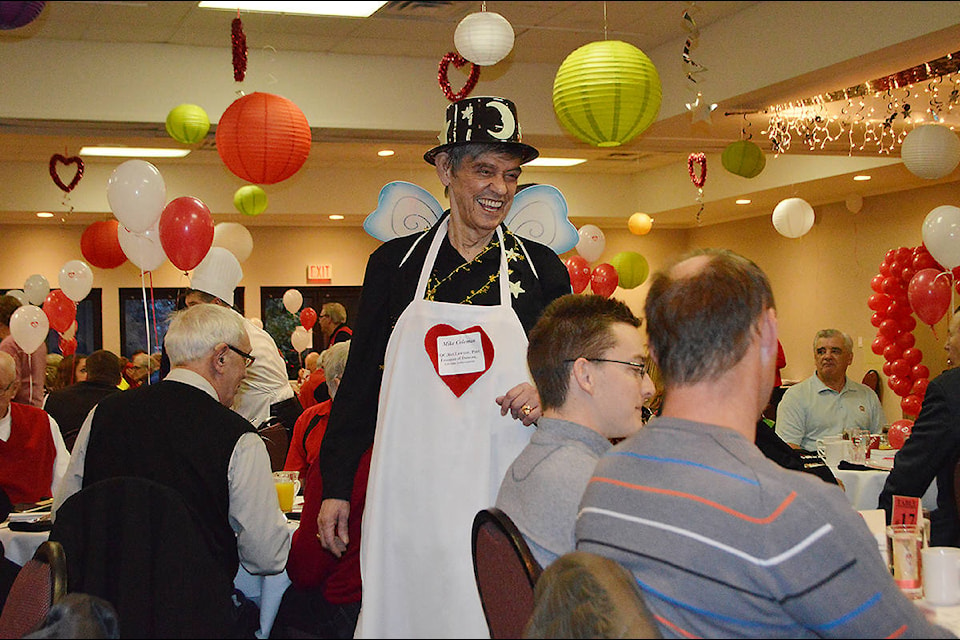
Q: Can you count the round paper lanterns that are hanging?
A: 13